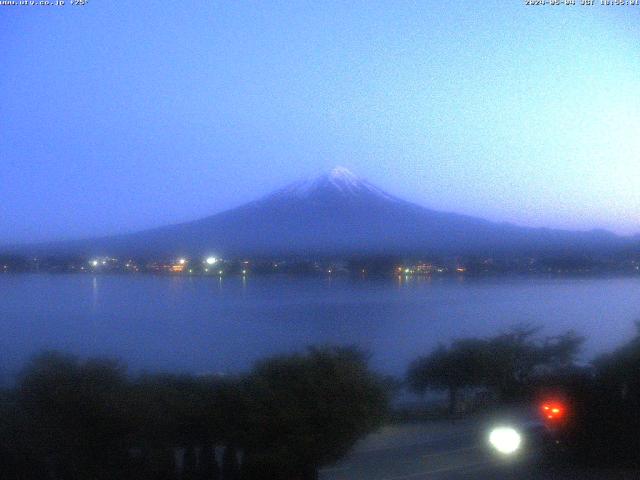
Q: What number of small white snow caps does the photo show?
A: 1